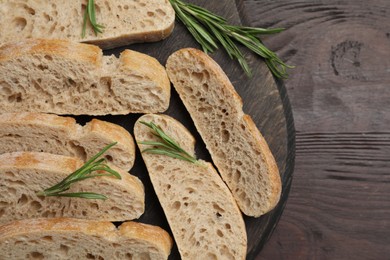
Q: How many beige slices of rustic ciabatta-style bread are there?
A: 7